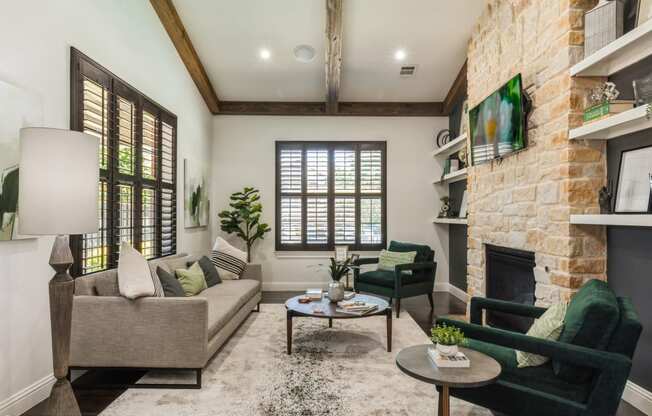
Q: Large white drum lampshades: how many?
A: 1